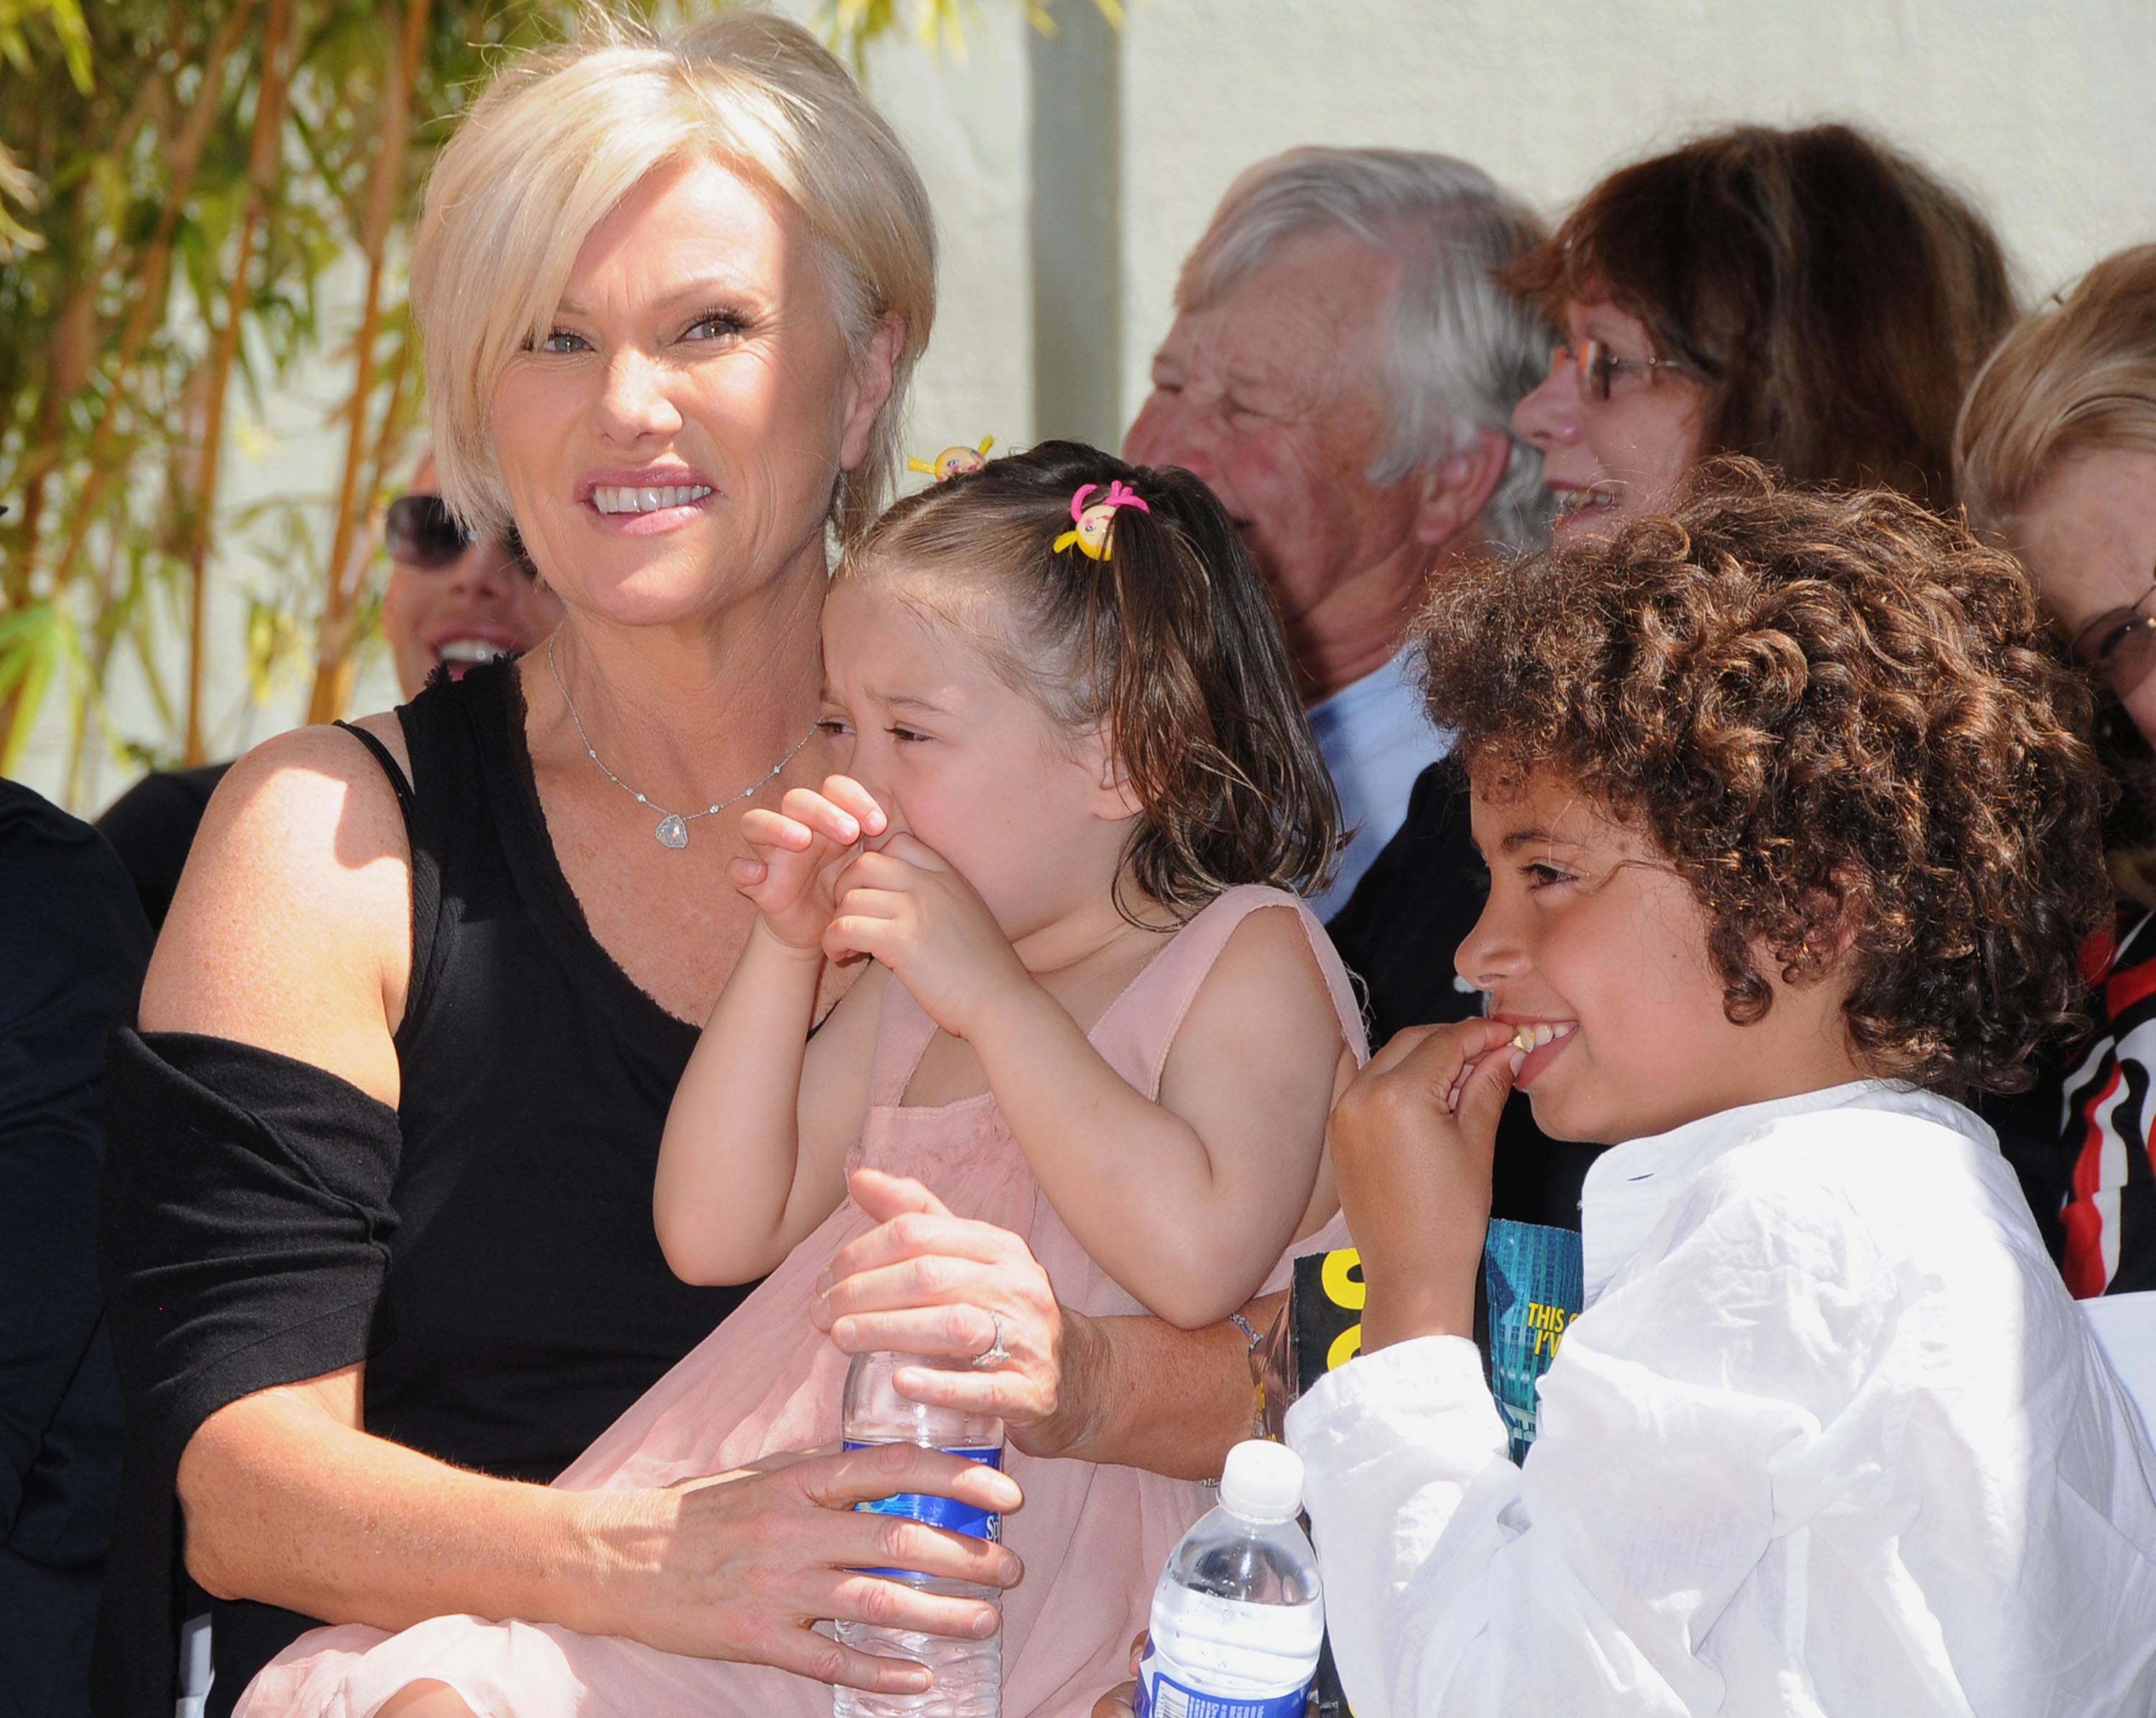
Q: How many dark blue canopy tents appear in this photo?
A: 0